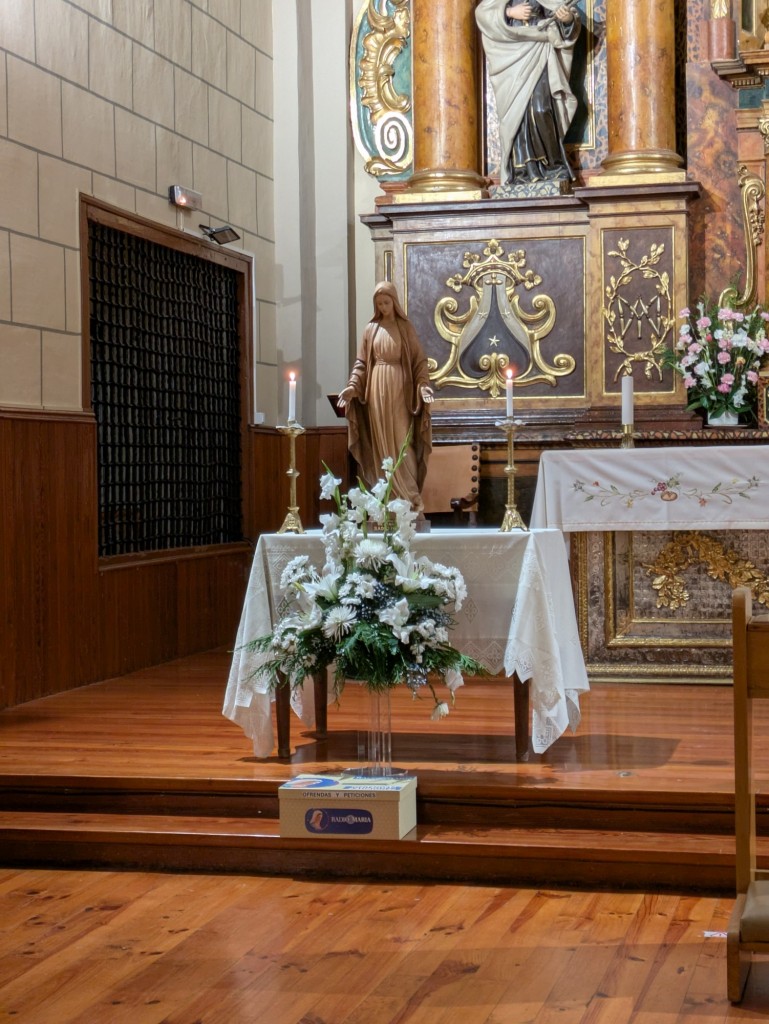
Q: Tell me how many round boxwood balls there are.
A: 0